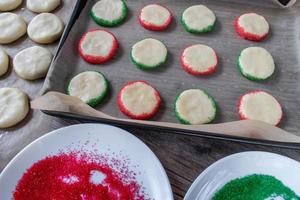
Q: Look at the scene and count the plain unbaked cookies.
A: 7